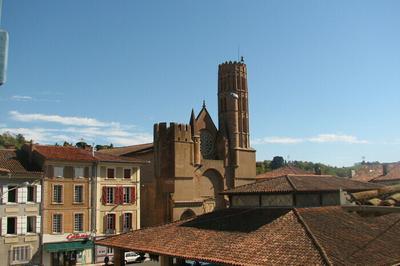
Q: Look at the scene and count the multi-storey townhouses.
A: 3